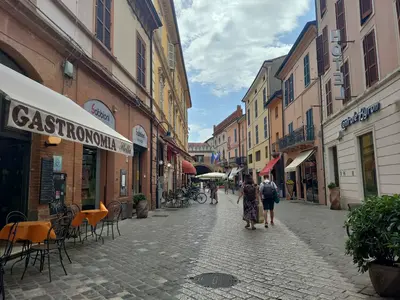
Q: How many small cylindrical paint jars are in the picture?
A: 0